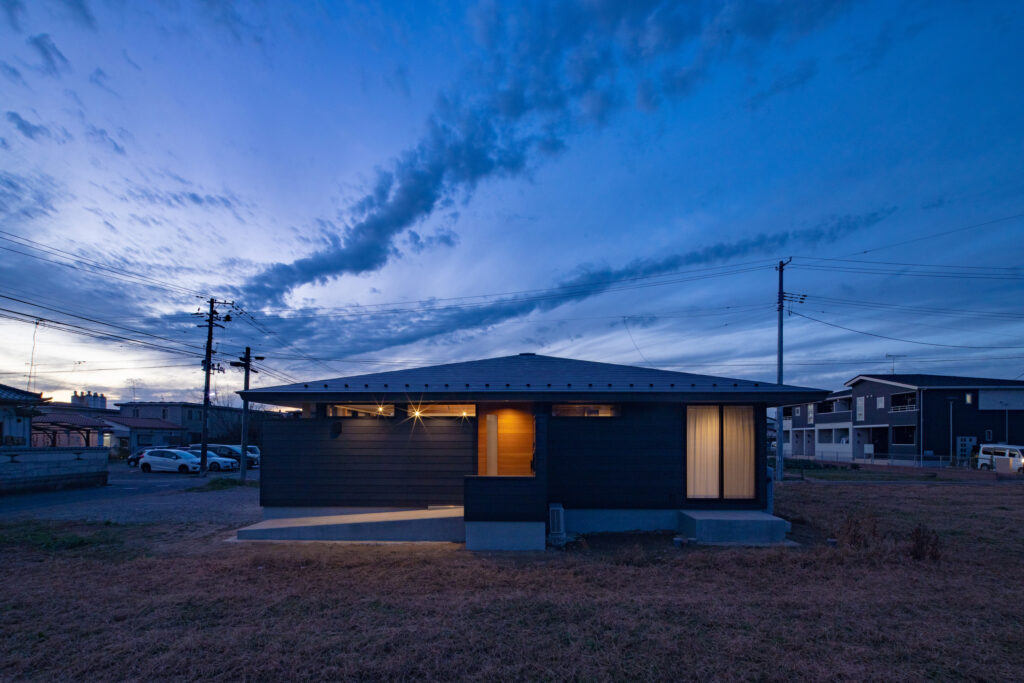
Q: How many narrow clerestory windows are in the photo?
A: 3